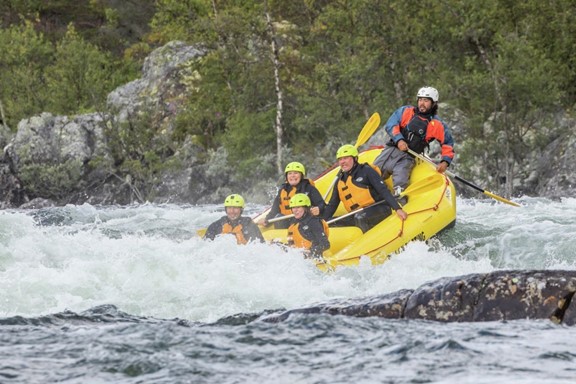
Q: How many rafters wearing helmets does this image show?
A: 5